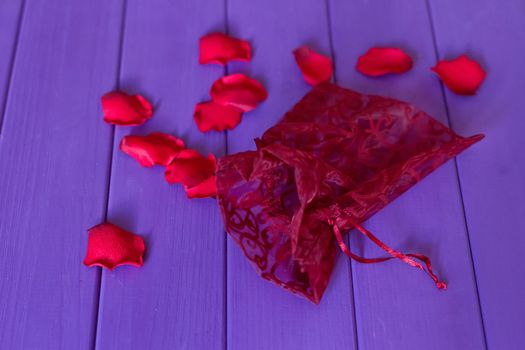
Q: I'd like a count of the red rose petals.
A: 11